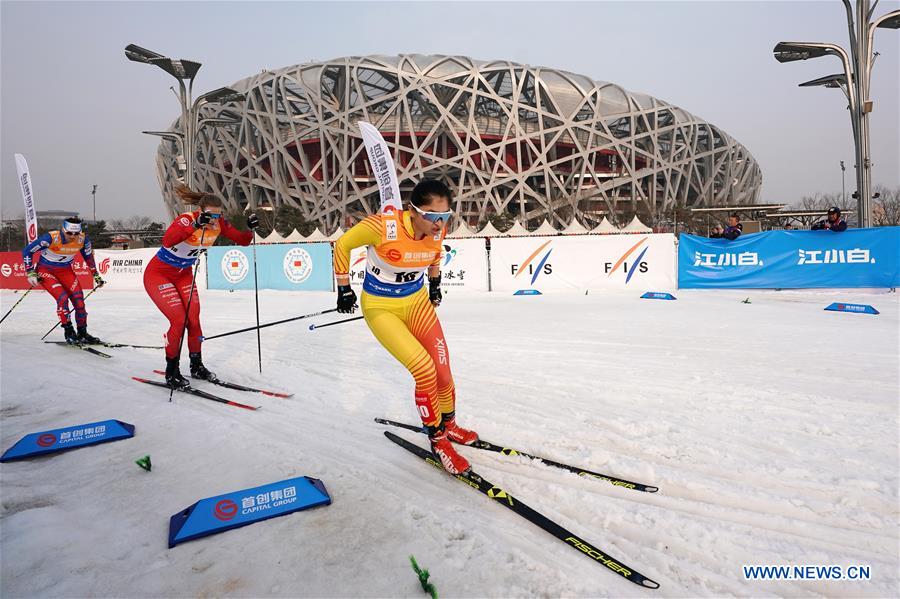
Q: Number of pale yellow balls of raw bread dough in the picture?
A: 0